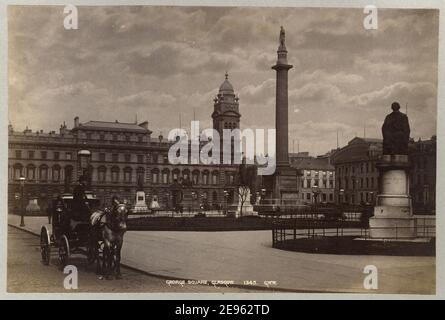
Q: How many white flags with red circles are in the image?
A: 0